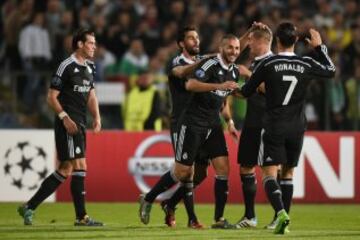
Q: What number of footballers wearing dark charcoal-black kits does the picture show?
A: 5